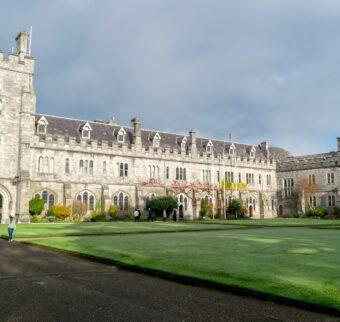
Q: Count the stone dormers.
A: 8